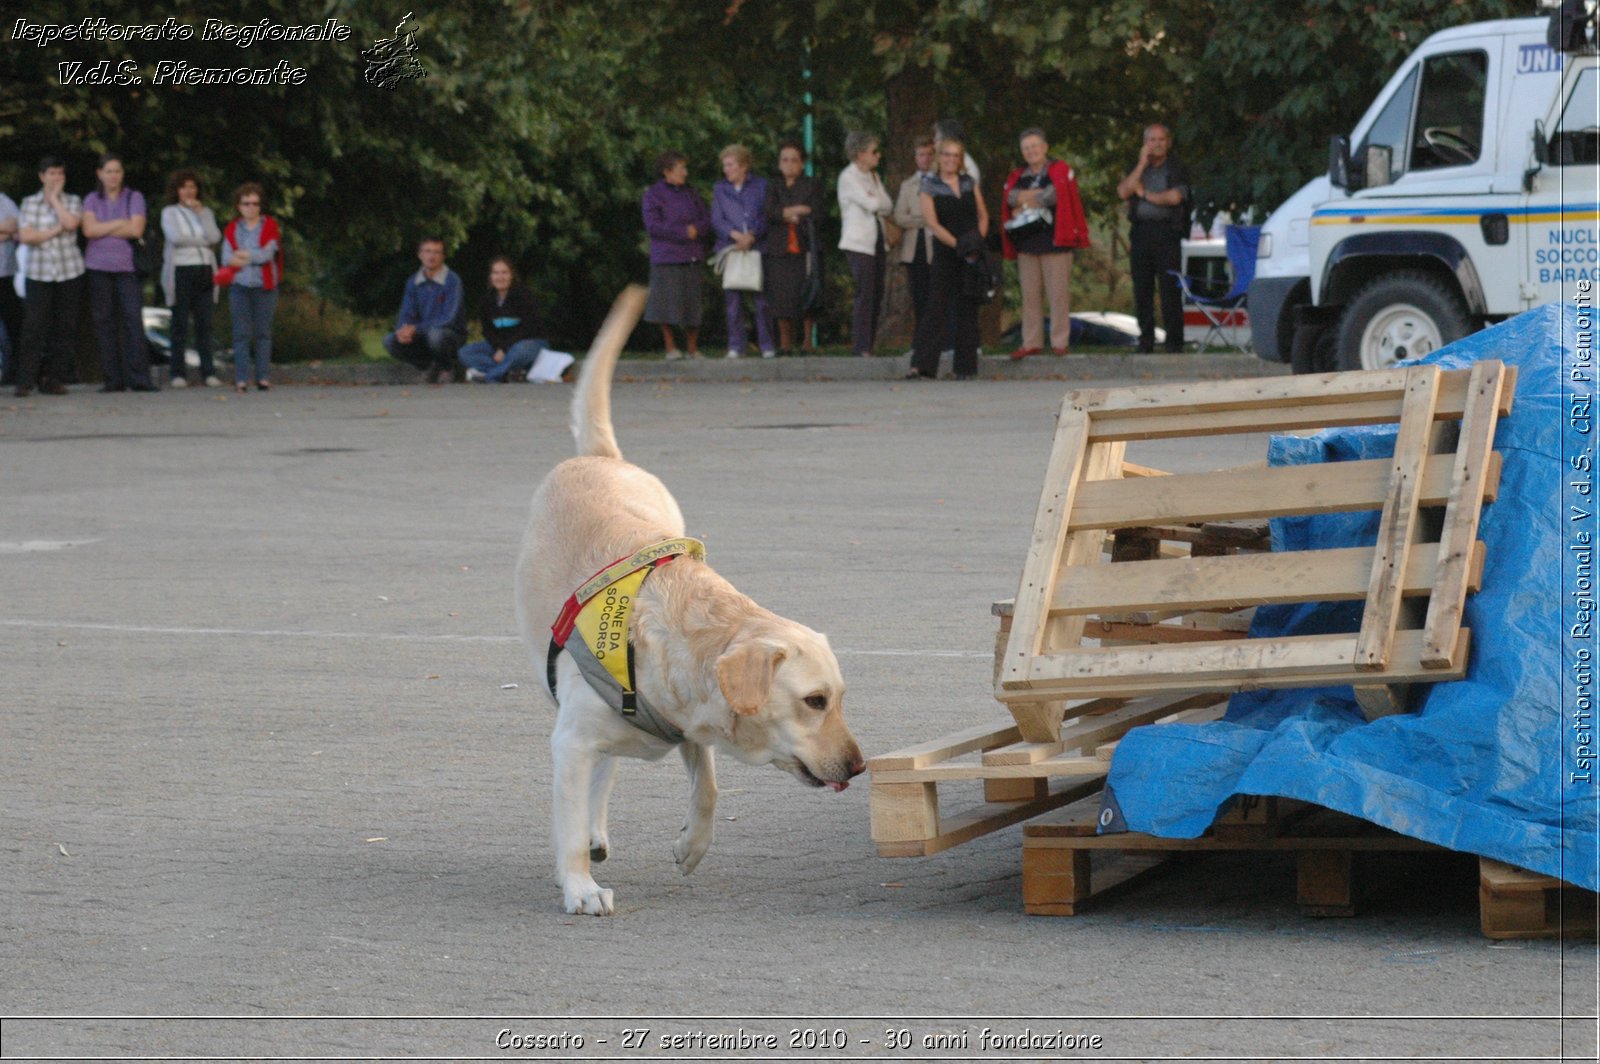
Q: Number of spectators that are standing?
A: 14